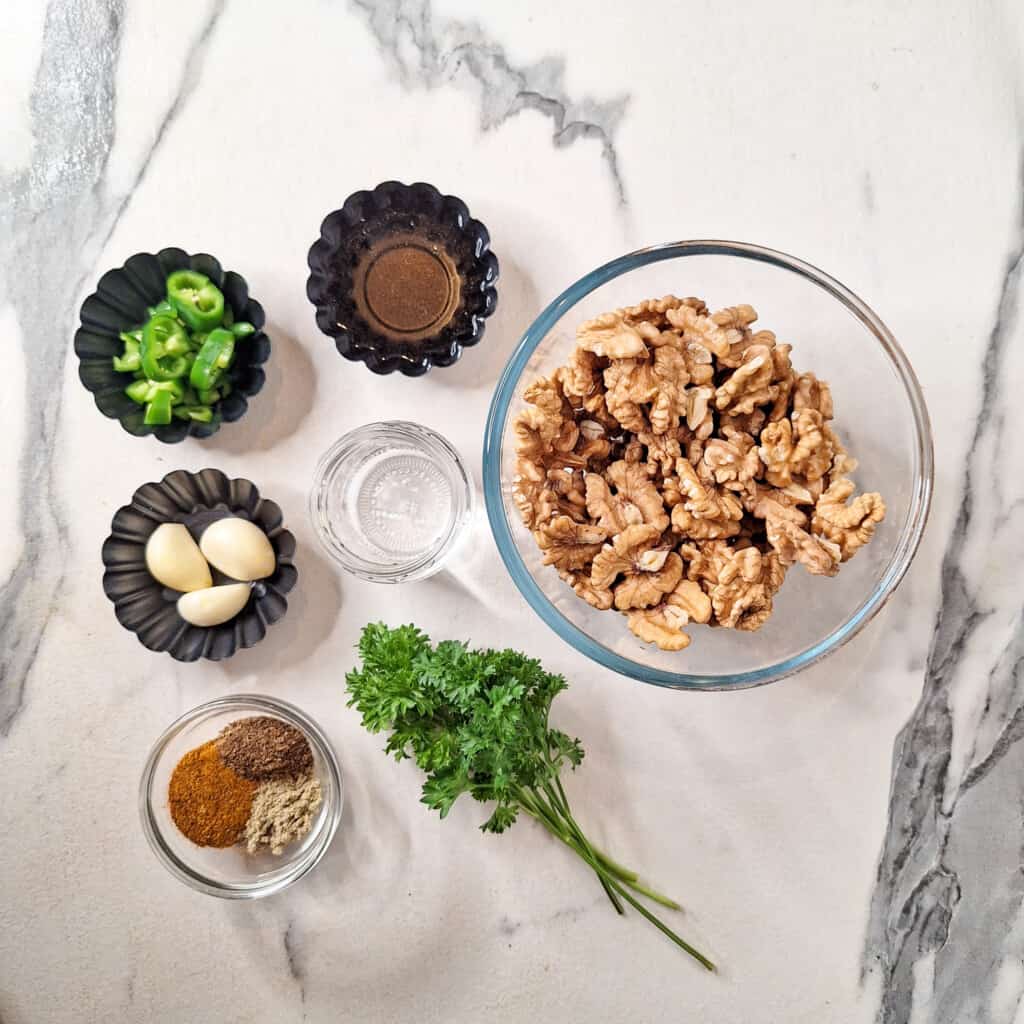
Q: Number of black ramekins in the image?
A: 3